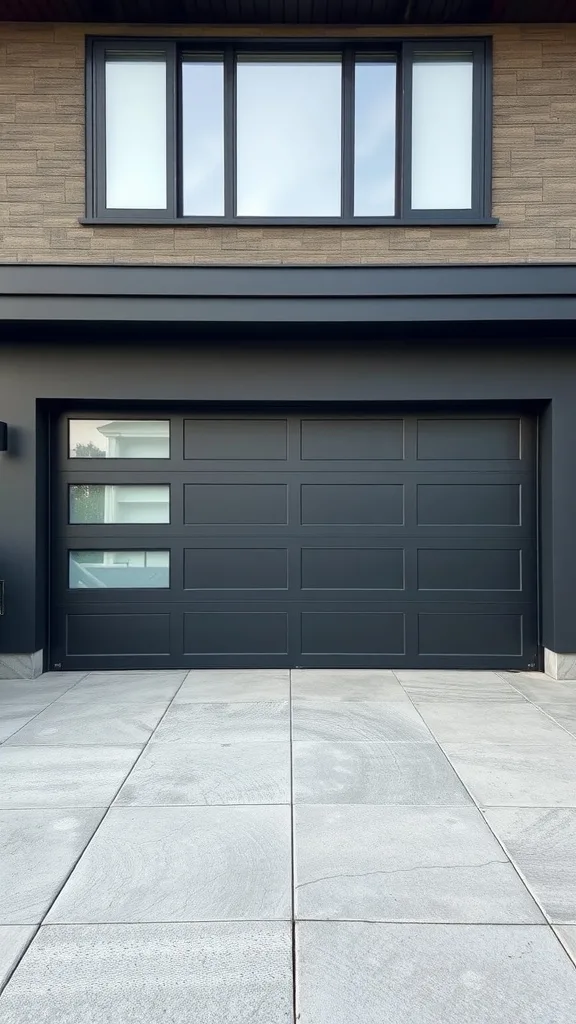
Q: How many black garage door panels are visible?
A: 13